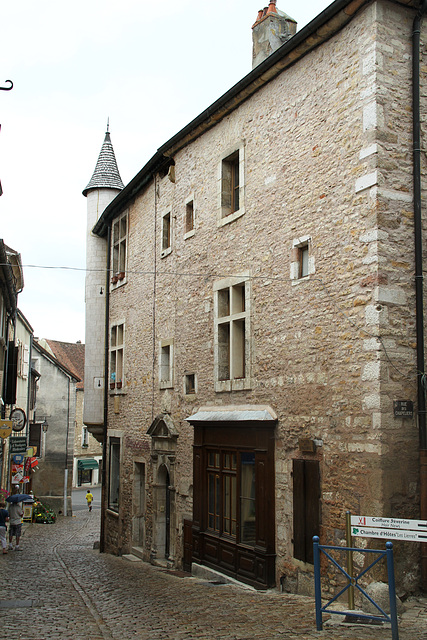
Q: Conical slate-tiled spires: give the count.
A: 1